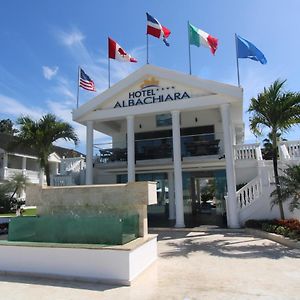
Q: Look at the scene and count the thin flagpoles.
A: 5